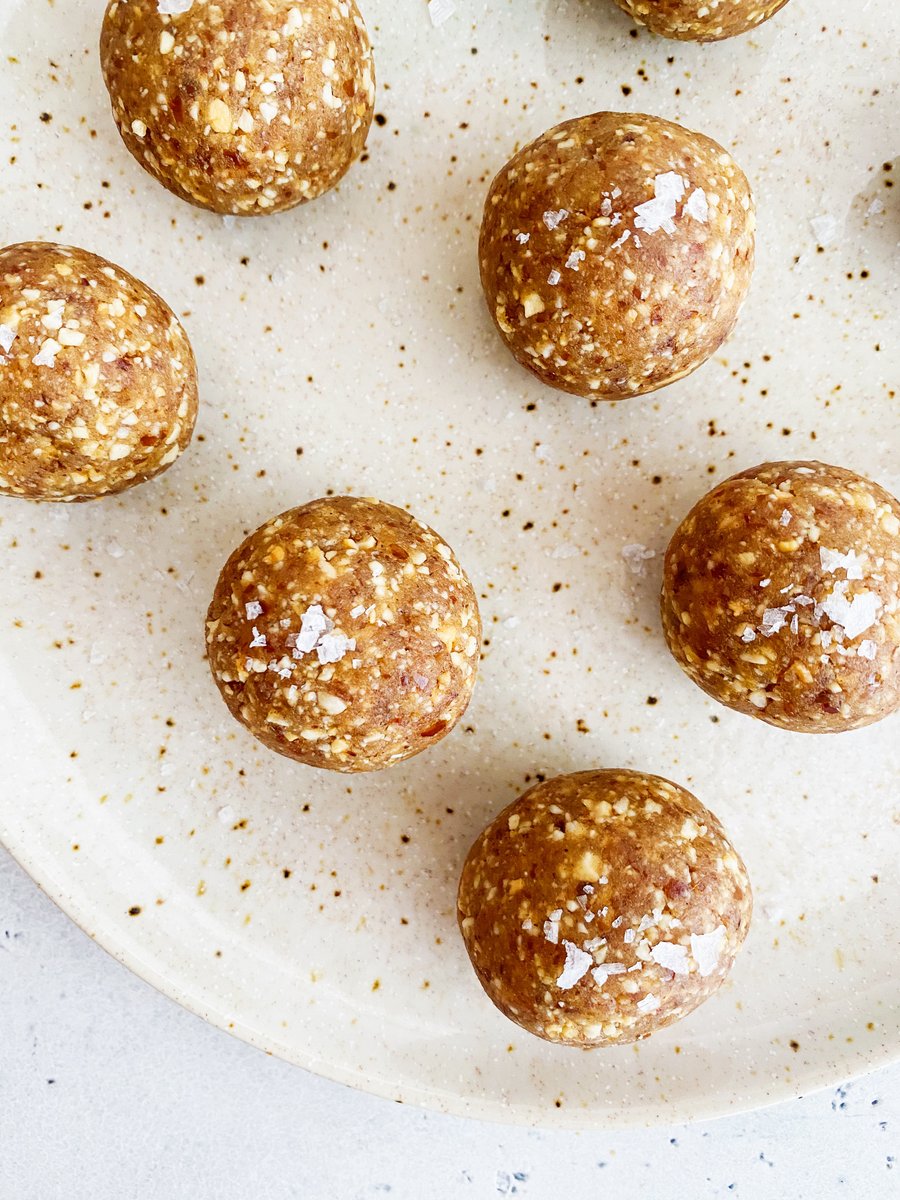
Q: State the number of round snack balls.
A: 7